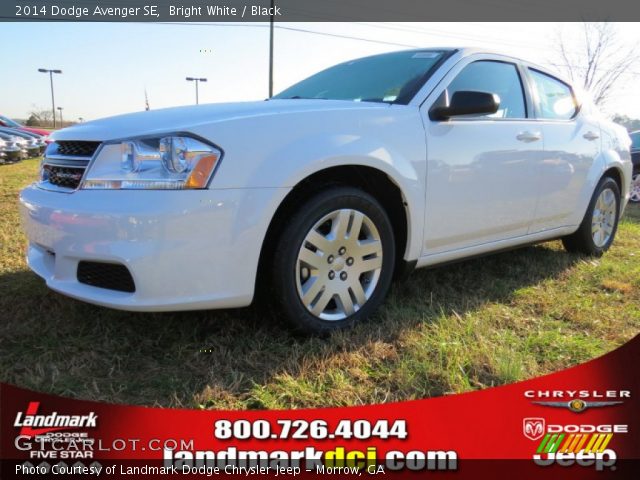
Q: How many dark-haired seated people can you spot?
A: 0